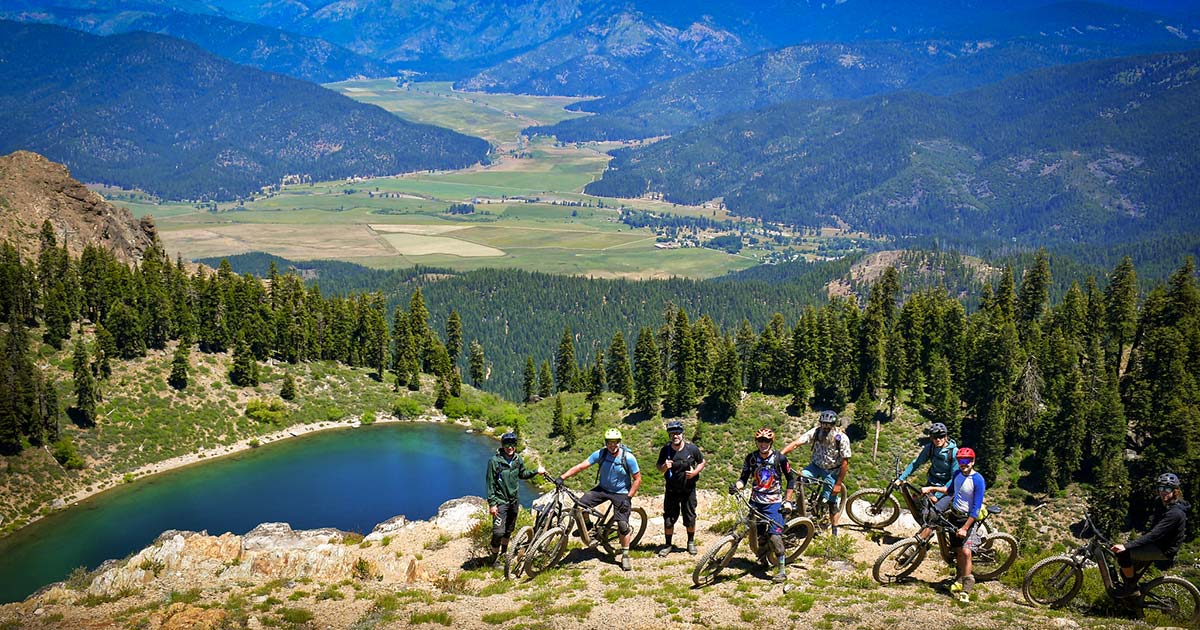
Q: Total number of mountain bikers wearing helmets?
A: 8